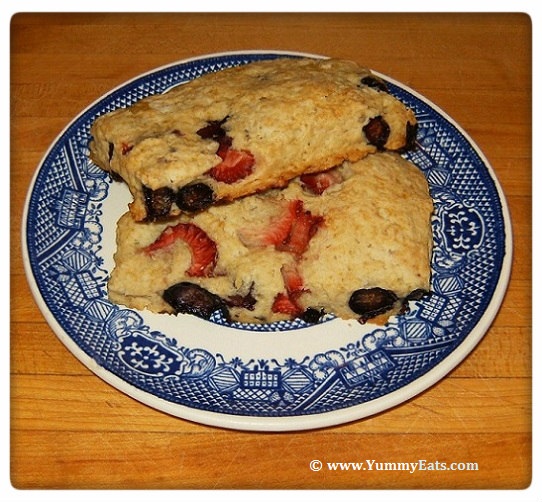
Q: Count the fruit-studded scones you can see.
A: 2